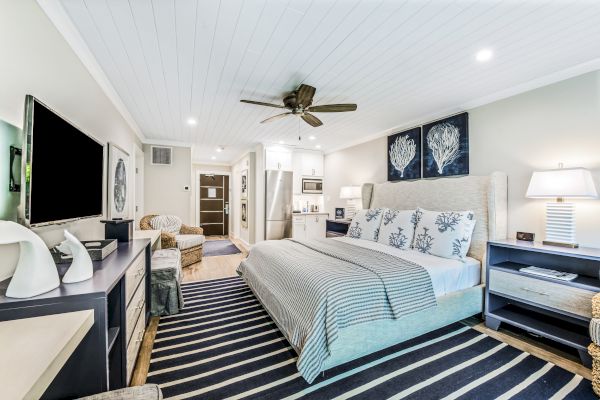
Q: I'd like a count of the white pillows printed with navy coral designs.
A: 3